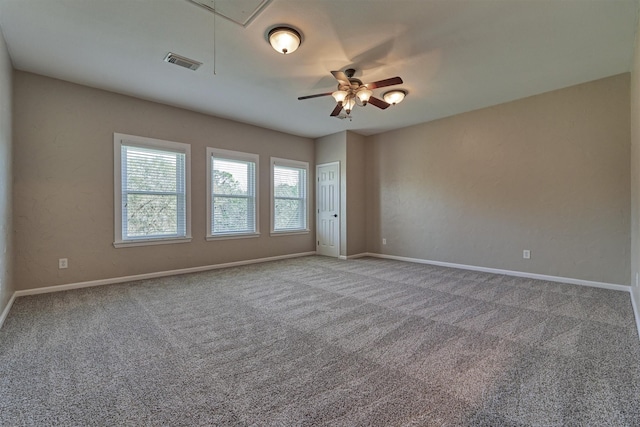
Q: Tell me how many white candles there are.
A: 0